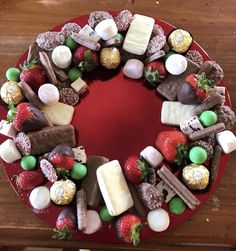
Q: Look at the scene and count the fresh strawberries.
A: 11